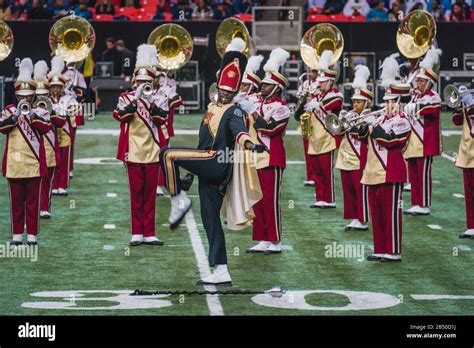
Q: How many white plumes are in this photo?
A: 11